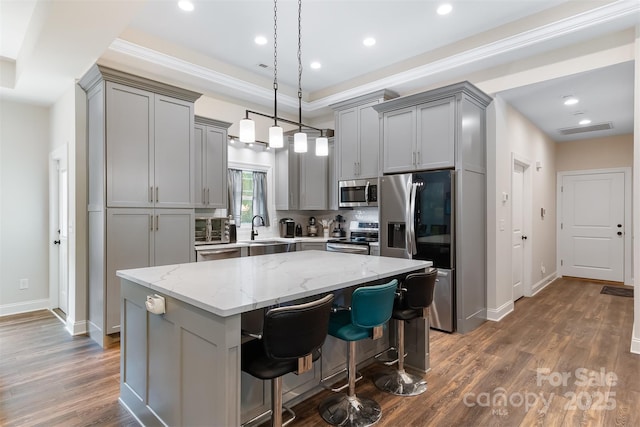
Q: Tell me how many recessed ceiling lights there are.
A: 7